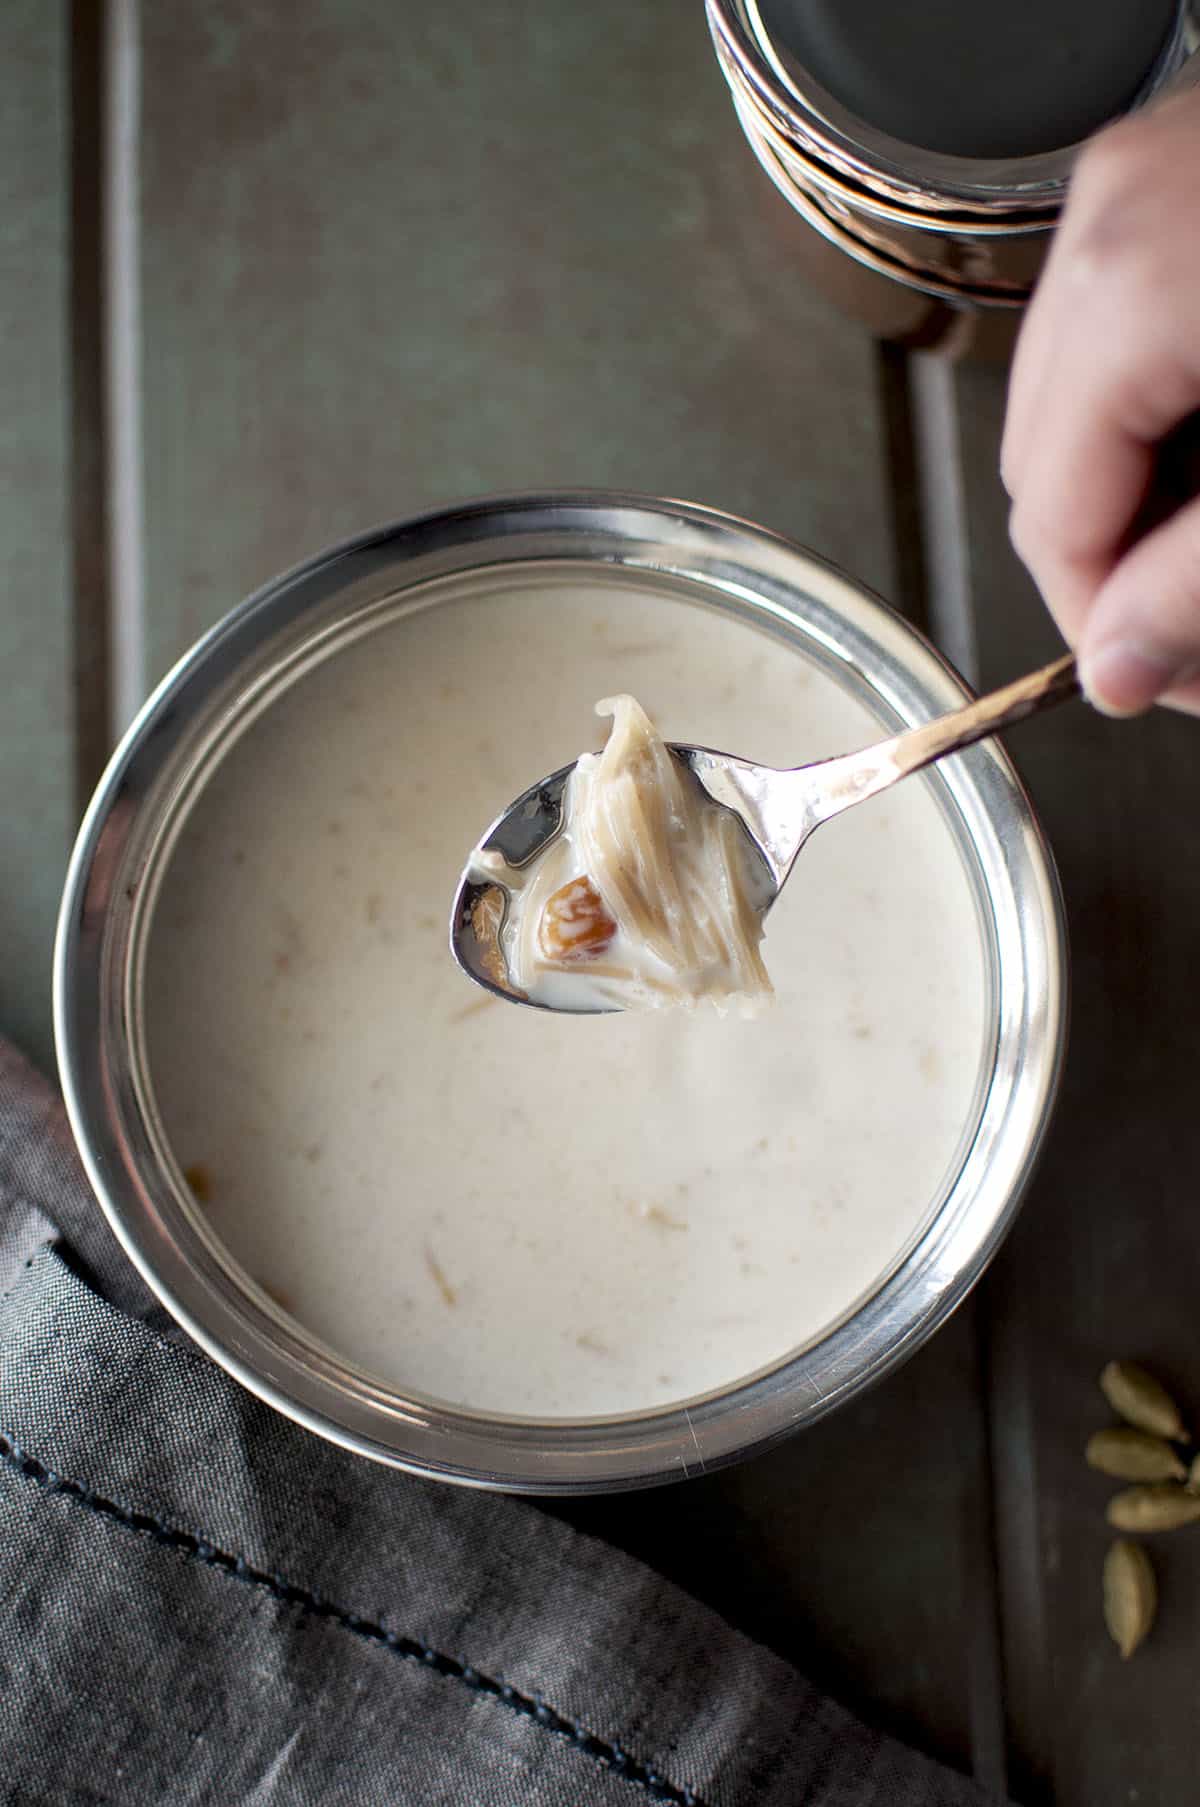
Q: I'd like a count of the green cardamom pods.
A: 5